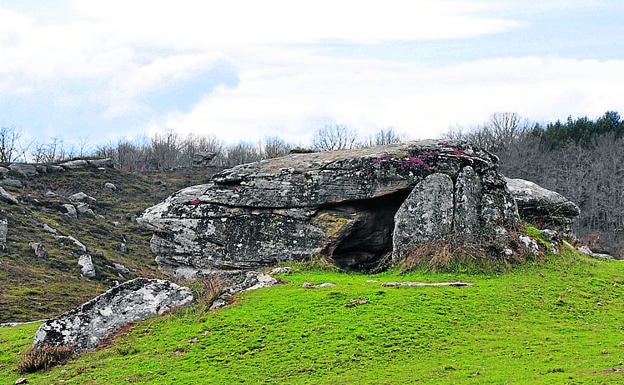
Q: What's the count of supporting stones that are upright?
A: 2